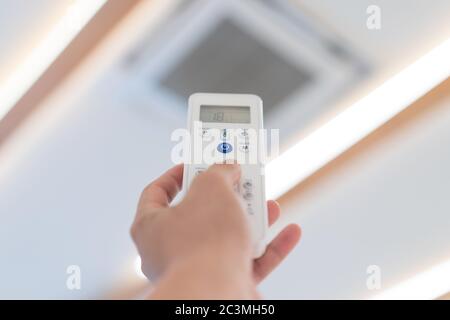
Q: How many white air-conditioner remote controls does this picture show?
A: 1